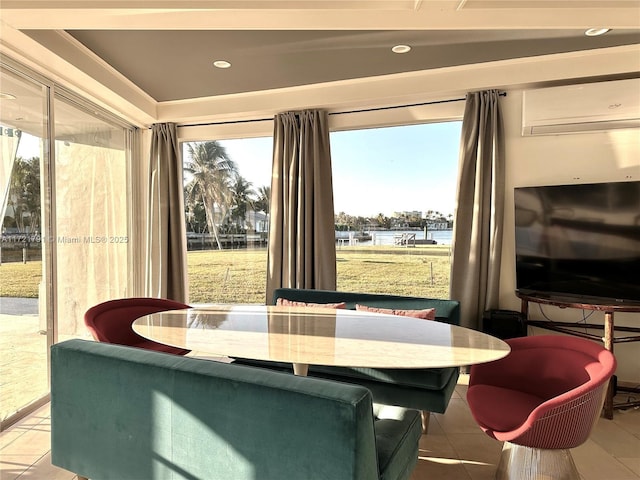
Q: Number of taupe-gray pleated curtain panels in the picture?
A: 3